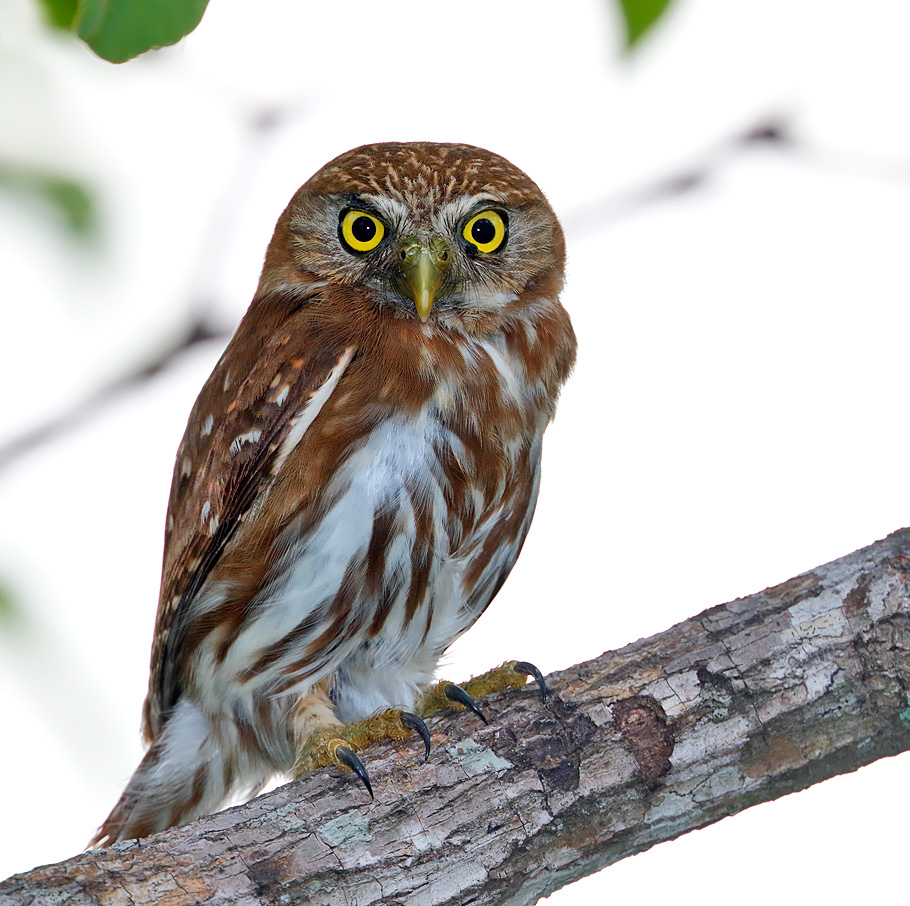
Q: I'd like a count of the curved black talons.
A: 4